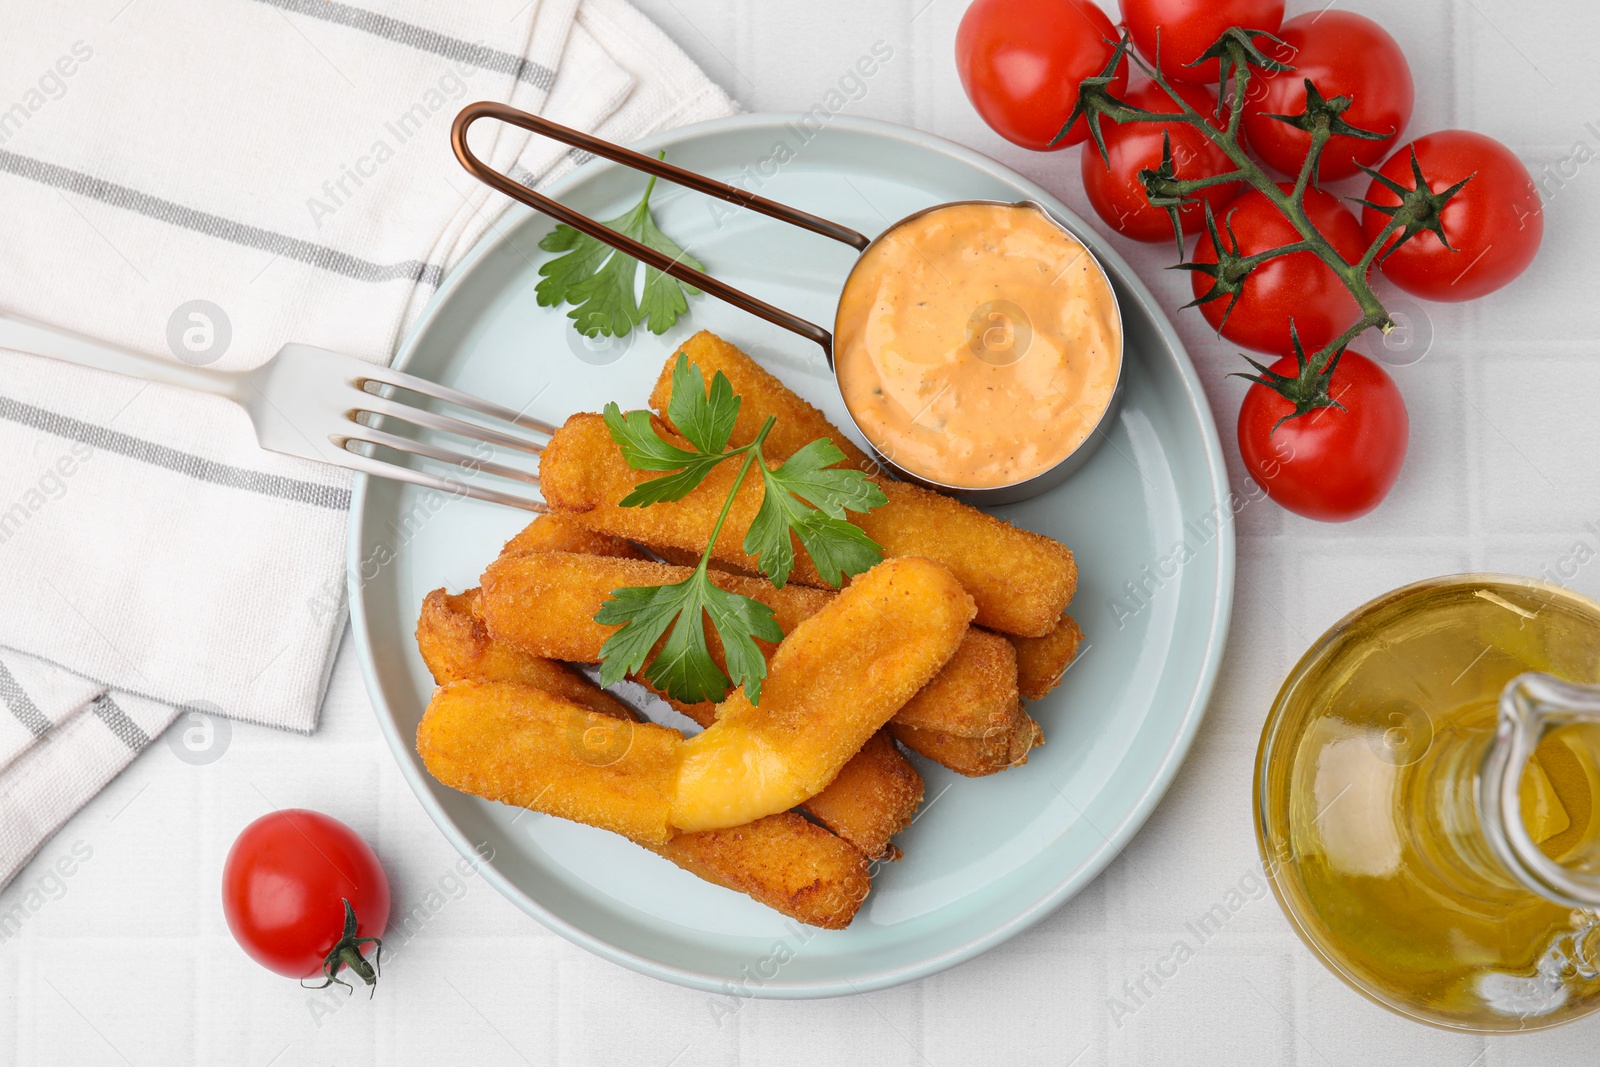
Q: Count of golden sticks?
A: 7